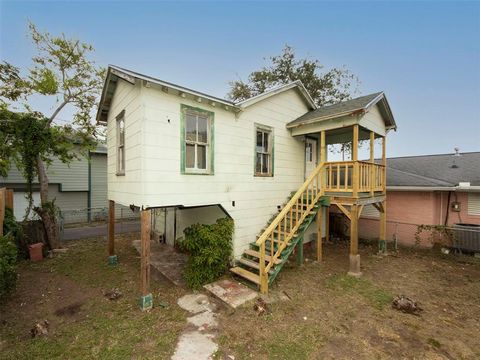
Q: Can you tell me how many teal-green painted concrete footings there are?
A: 3